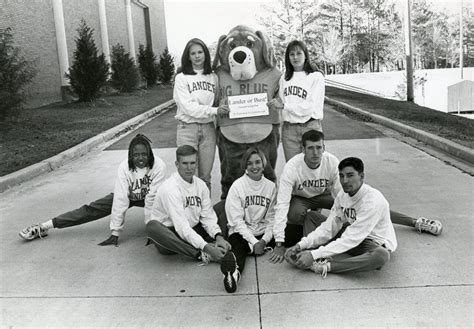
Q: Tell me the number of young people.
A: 7